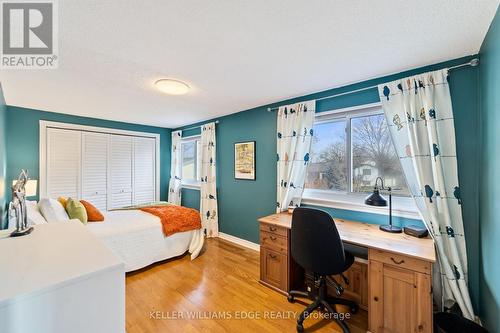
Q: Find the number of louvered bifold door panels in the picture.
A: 4